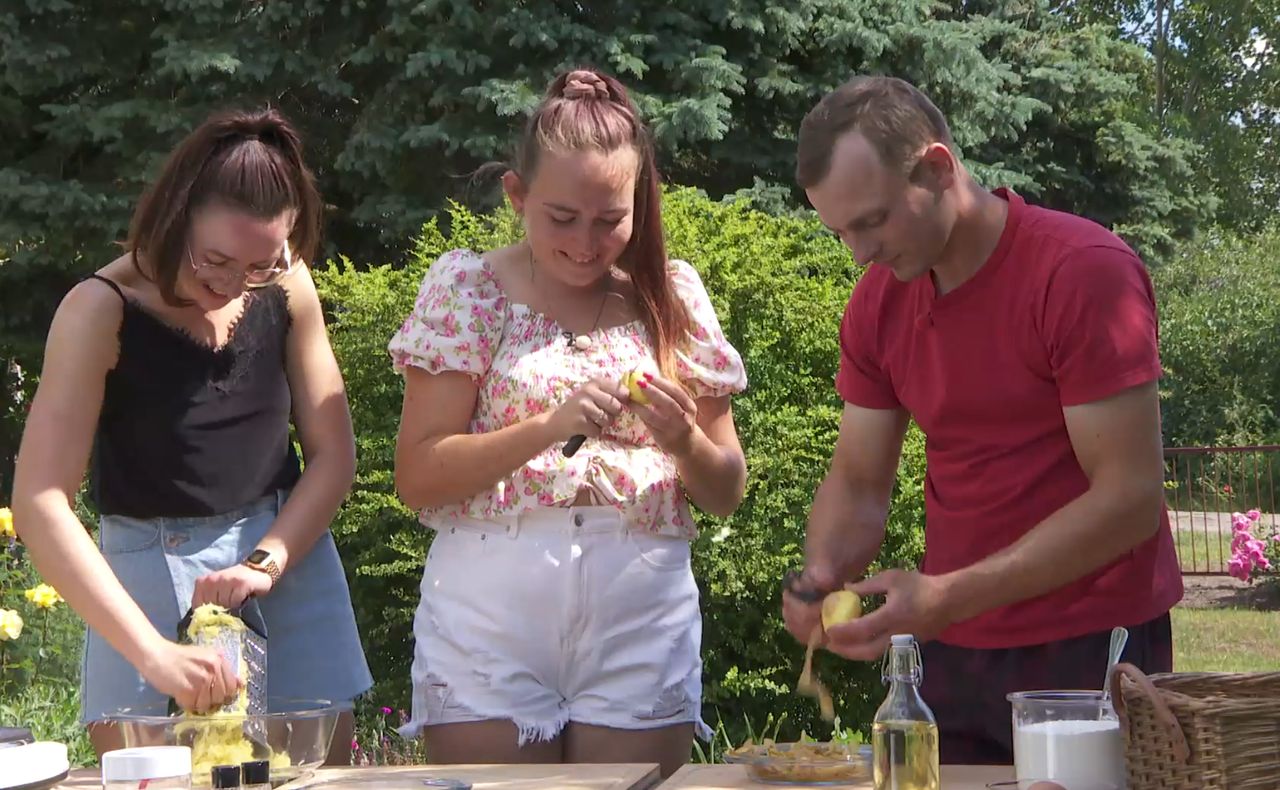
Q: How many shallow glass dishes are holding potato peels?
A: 1